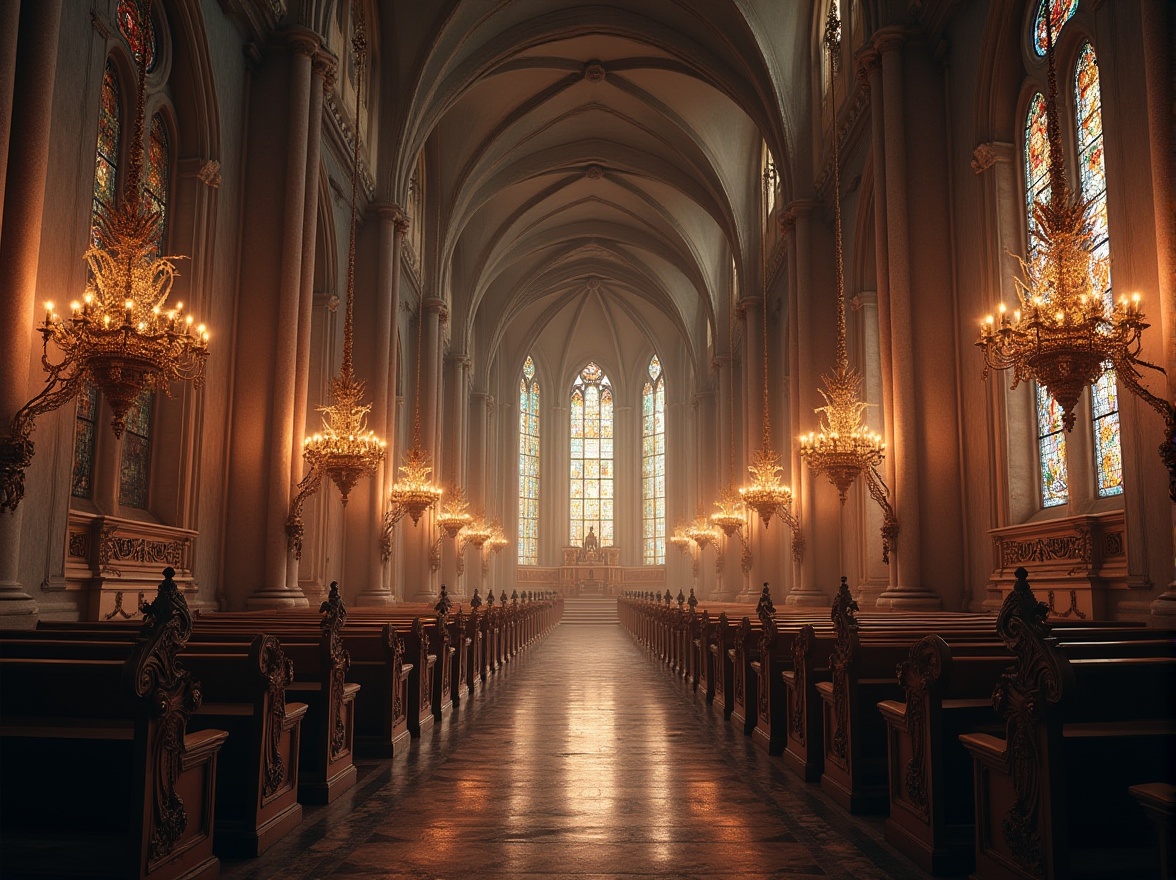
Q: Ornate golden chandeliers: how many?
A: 12